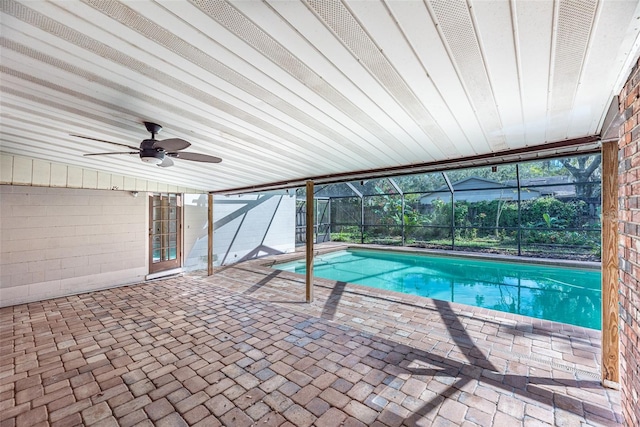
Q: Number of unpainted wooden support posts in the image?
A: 3